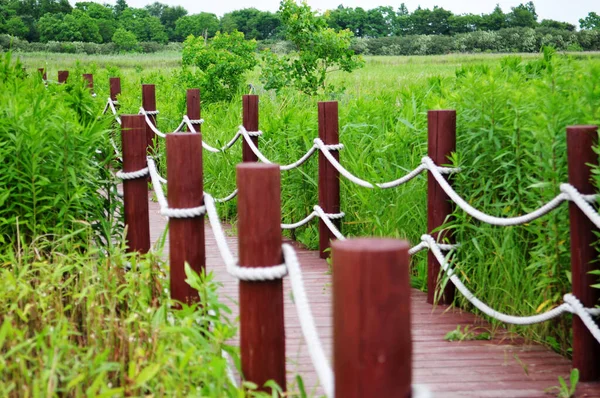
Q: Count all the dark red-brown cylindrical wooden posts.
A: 14